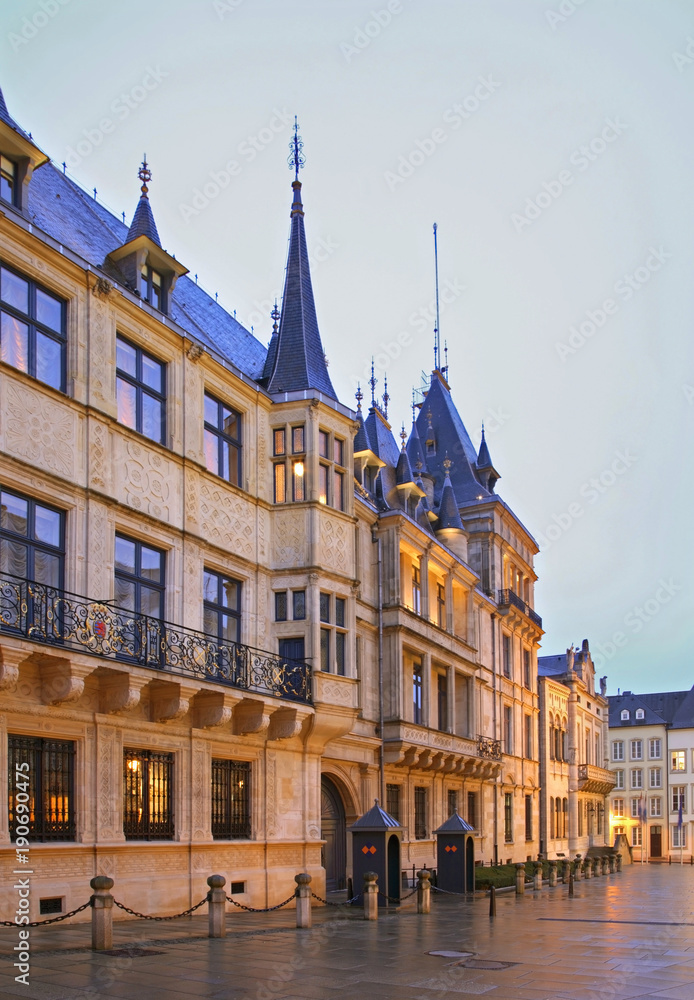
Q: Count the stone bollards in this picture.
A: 15